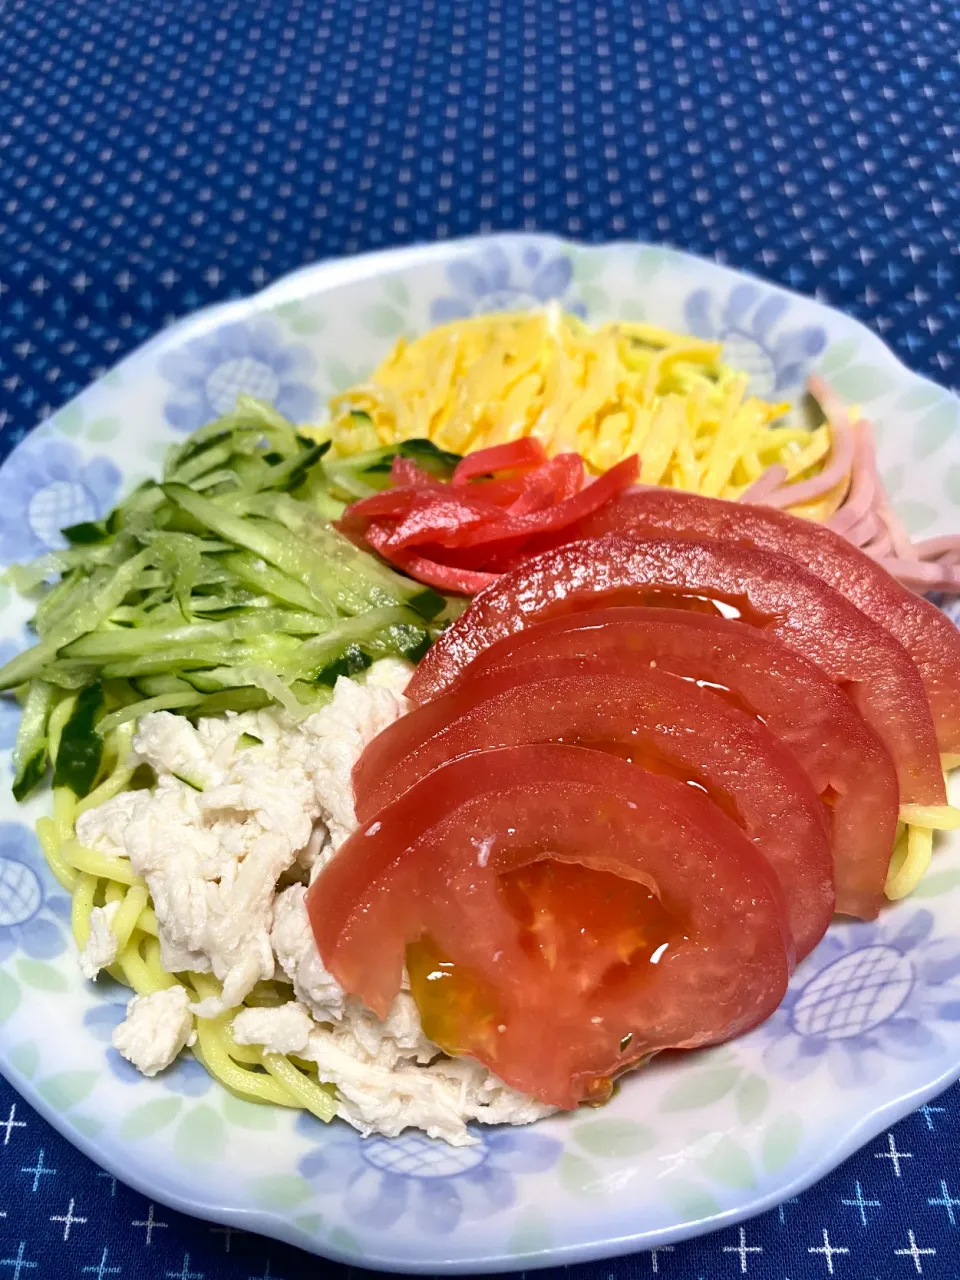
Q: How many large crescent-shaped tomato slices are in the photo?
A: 5